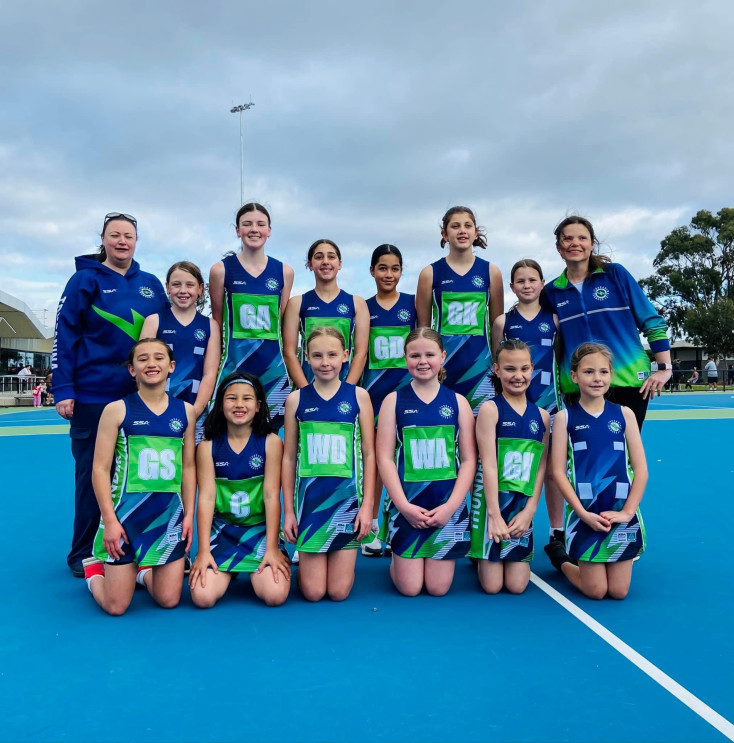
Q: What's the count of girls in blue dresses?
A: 12